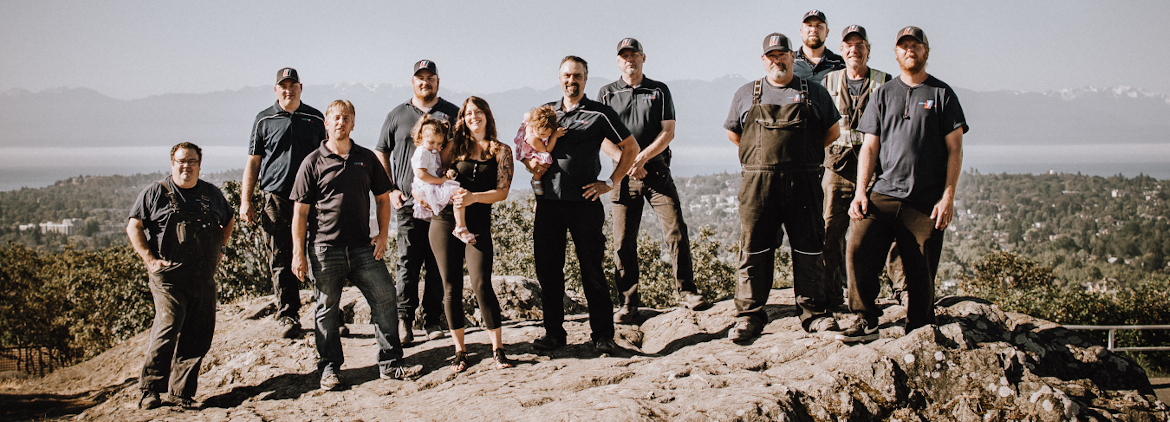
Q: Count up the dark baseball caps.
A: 7